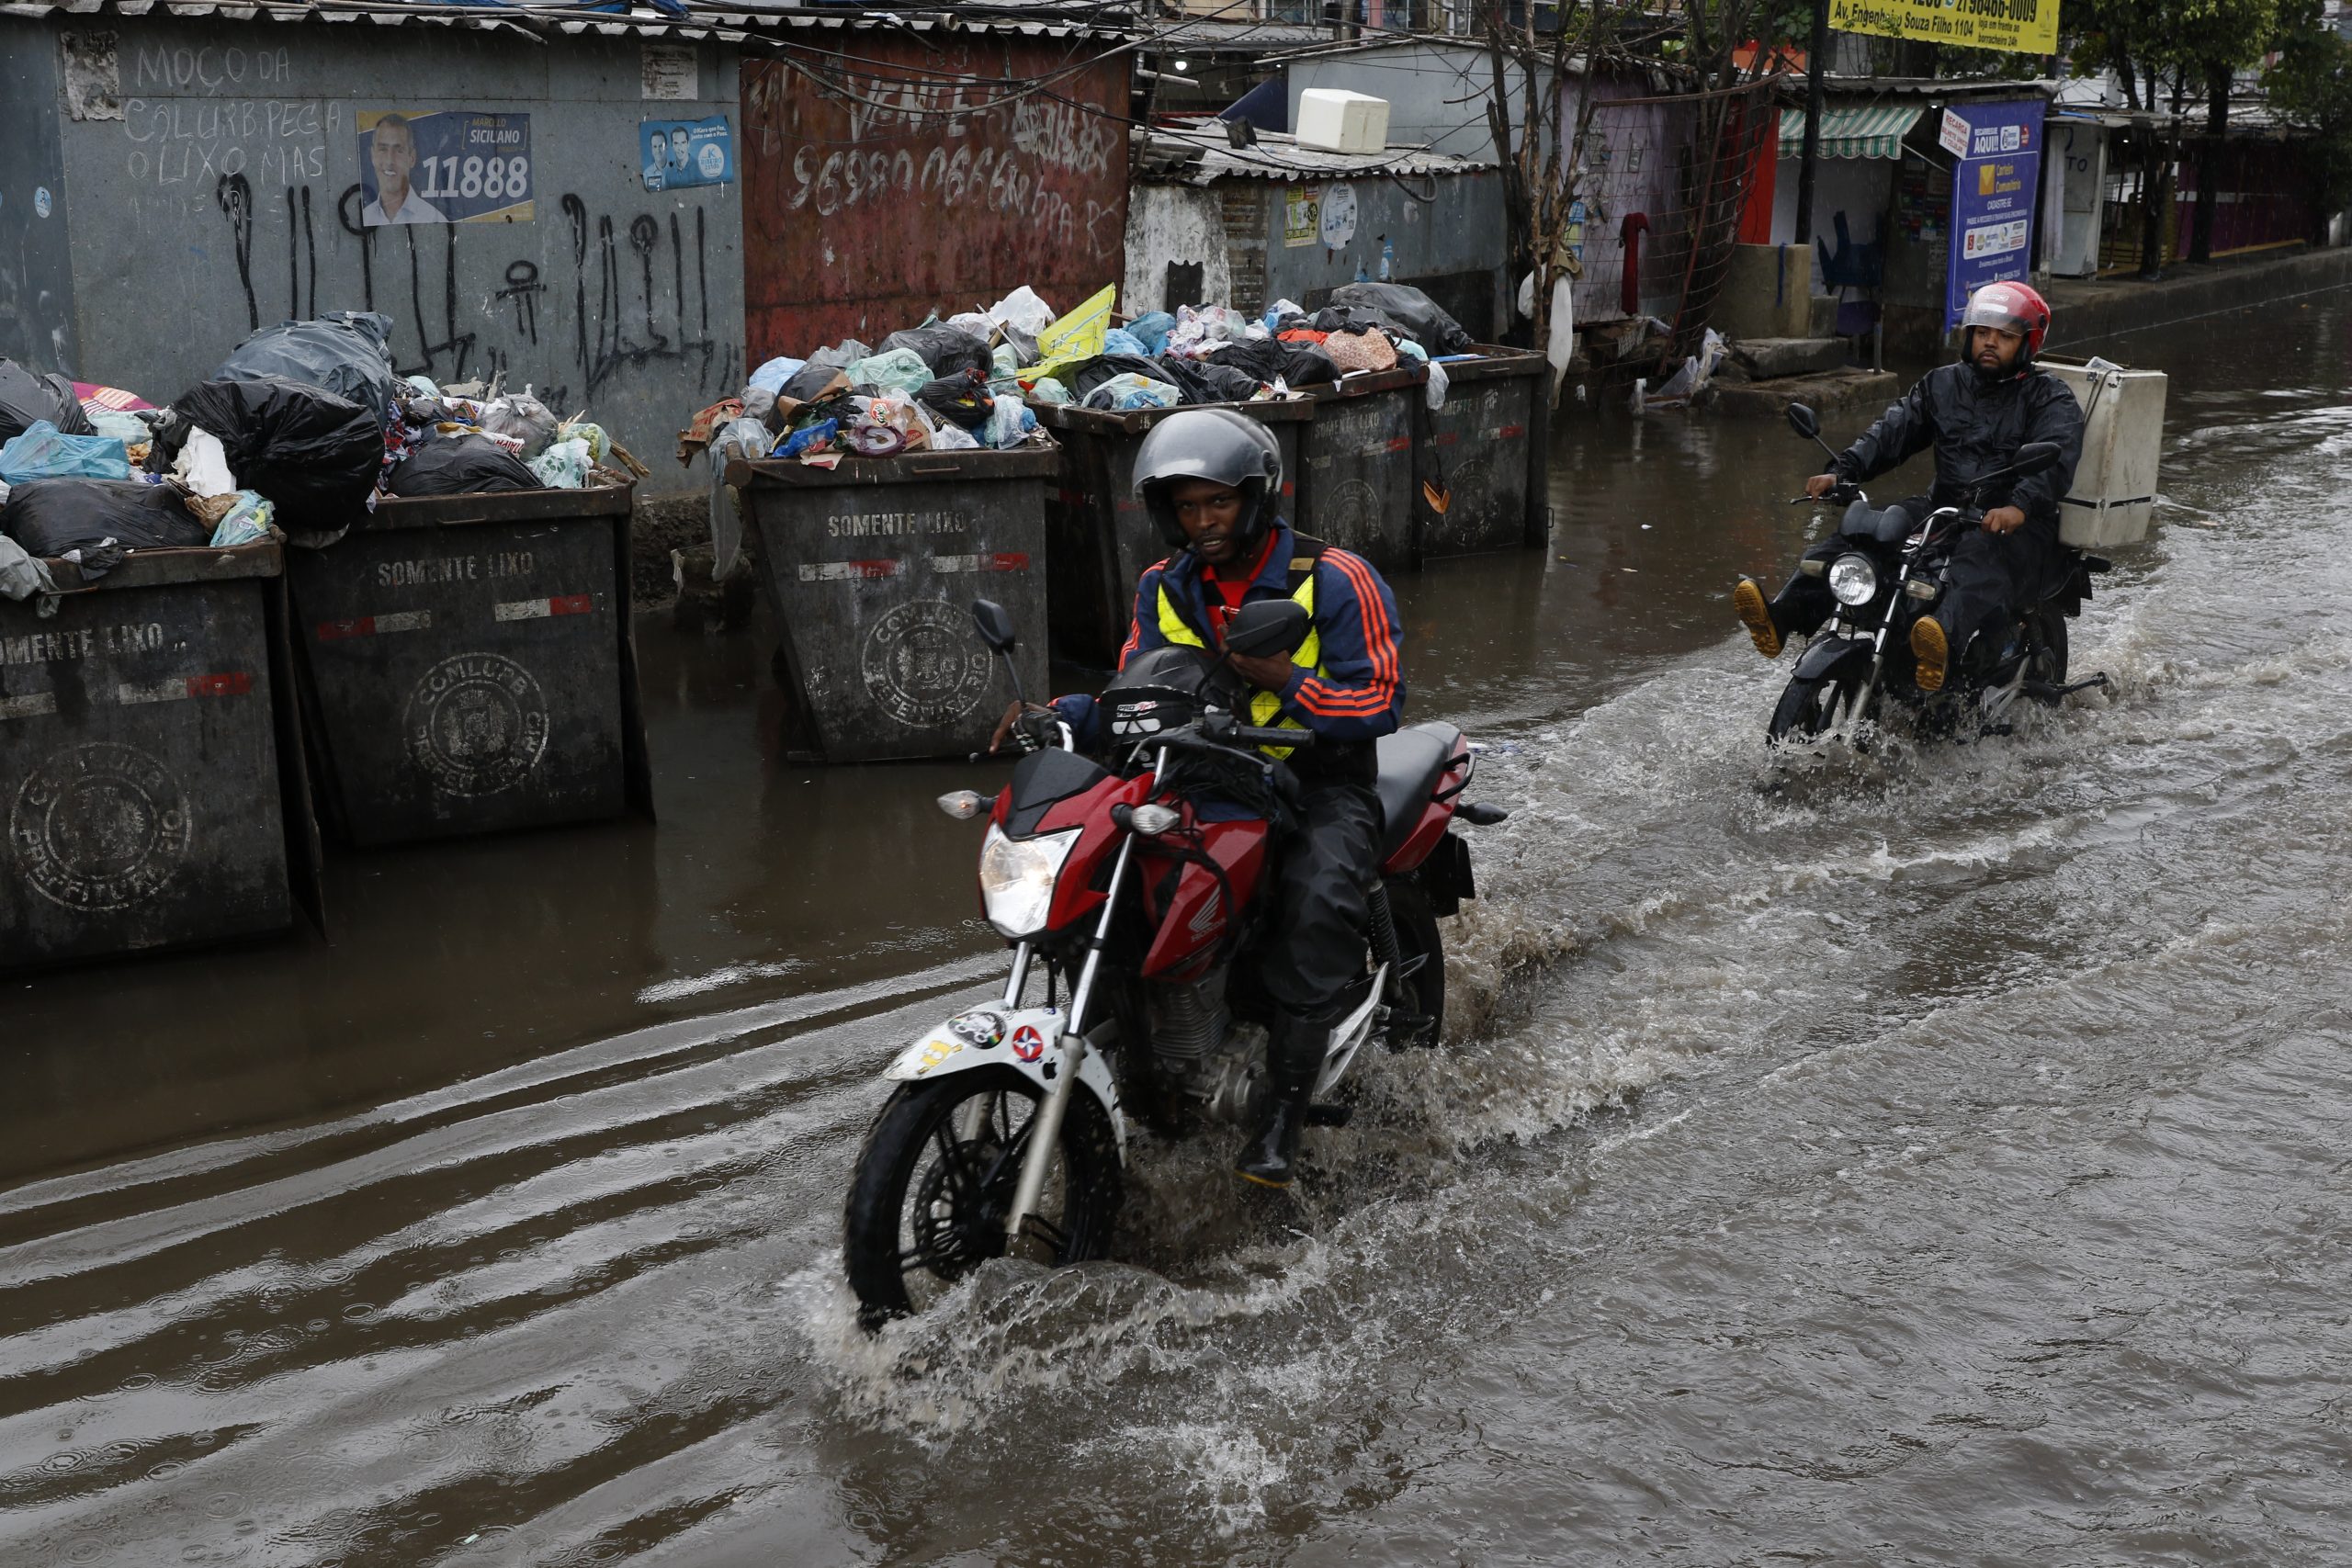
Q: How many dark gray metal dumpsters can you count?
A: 6